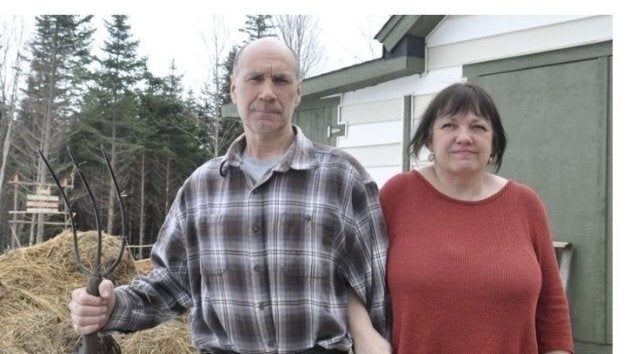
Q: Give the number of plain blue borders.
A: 0